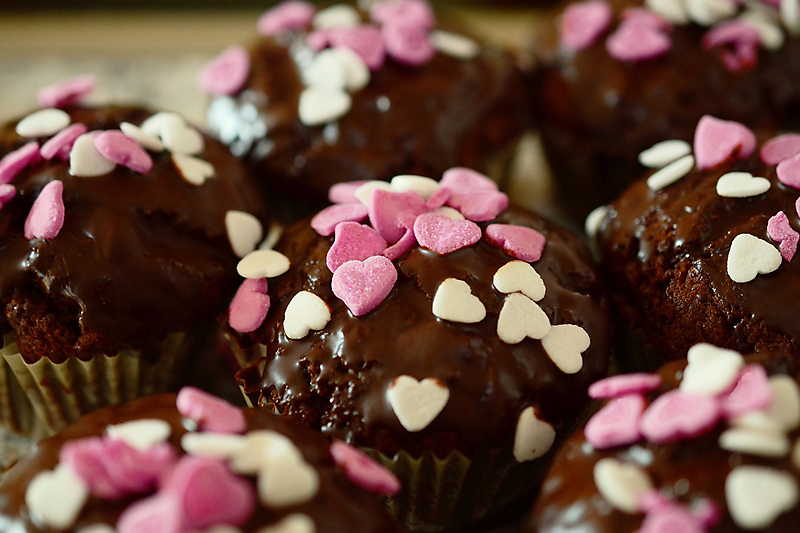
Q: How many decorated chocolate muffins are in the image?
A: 7